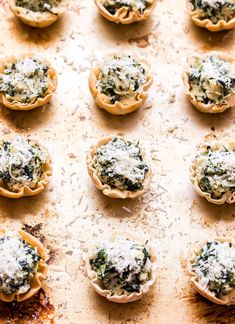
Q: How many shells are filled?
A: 12